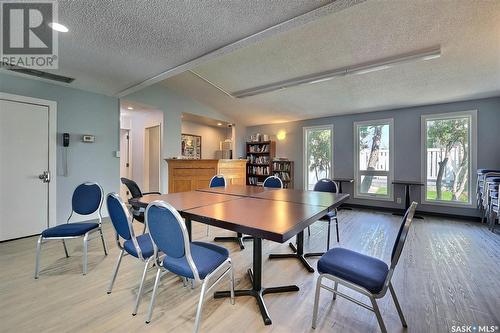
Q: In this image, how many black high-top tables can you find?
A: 2